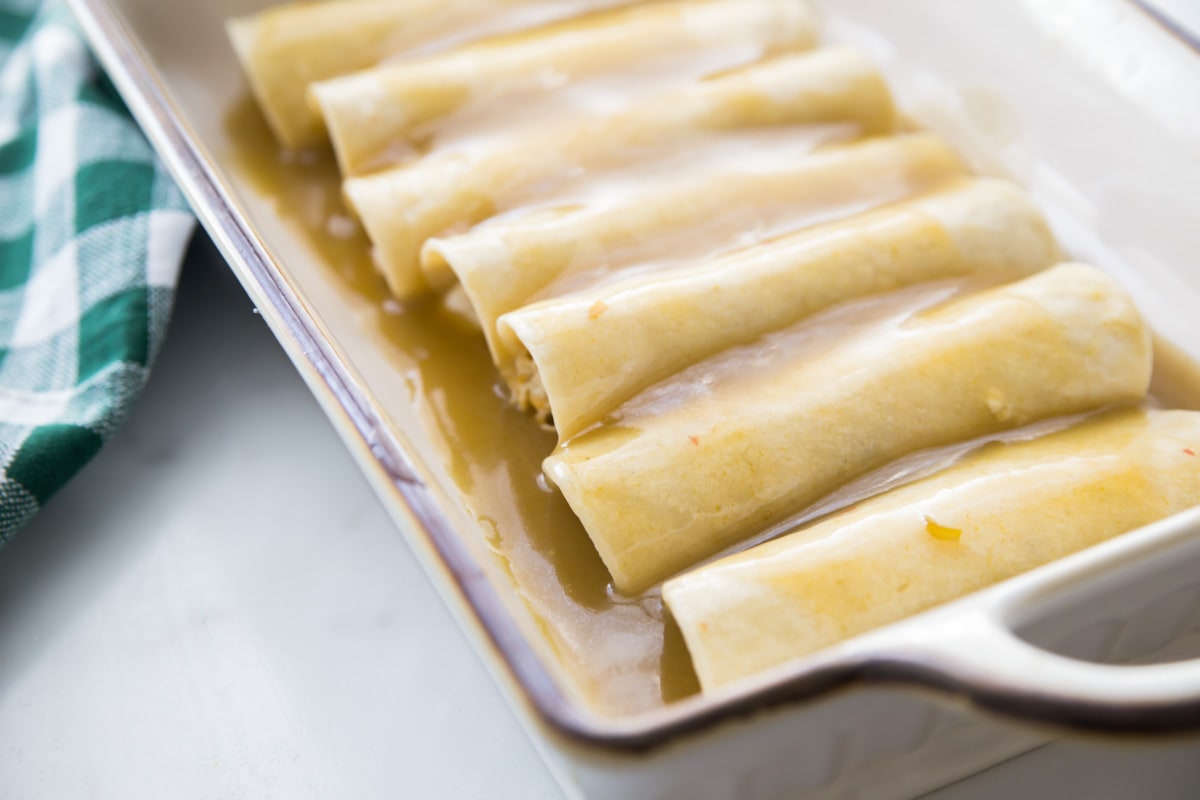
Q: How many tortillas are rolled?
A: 7